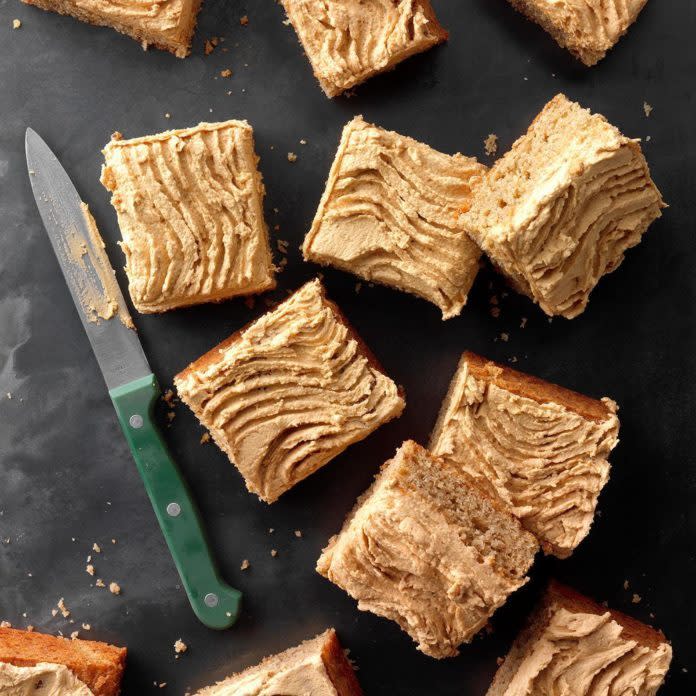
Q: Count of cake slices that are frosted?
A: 12